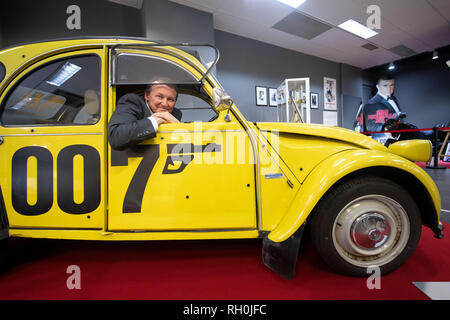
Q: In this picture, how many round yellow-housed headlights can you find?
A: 1